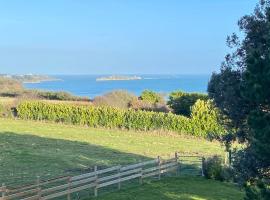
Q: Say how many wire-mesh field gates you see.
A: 1